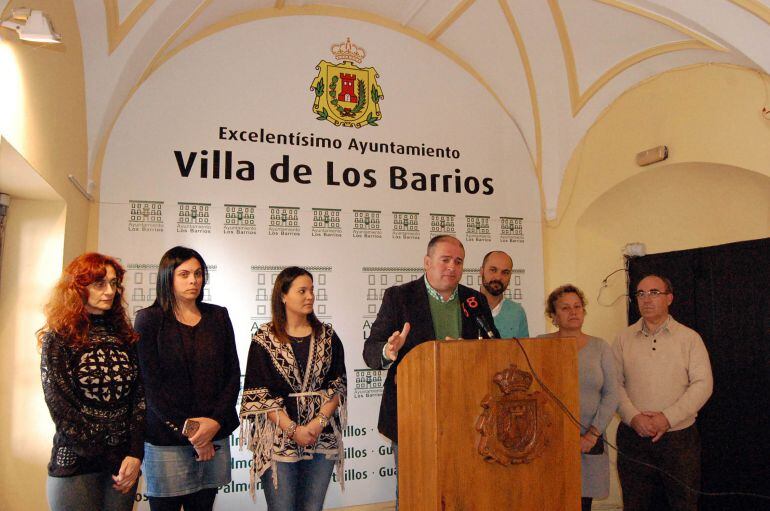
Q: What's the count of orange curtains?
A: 0